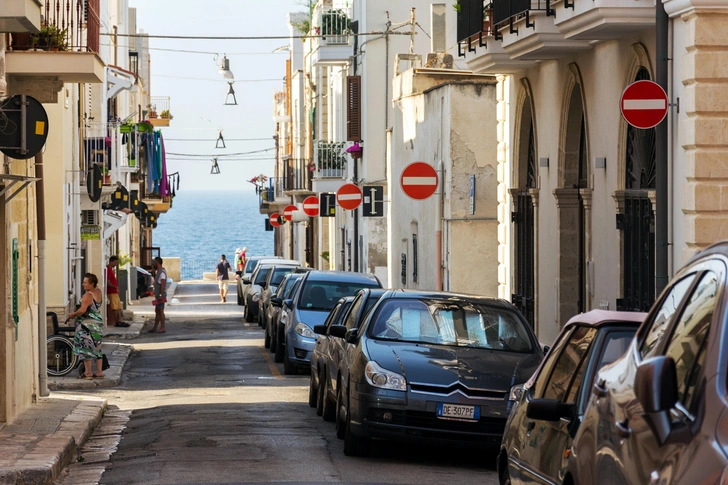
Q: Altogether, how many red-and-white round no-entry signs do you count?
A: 6